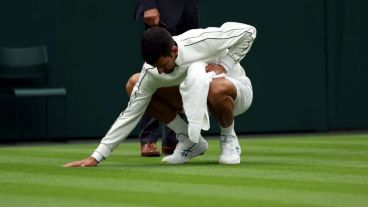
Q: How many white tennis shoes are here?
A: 2